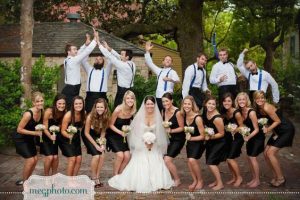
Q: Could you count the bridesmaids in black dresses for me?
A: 11